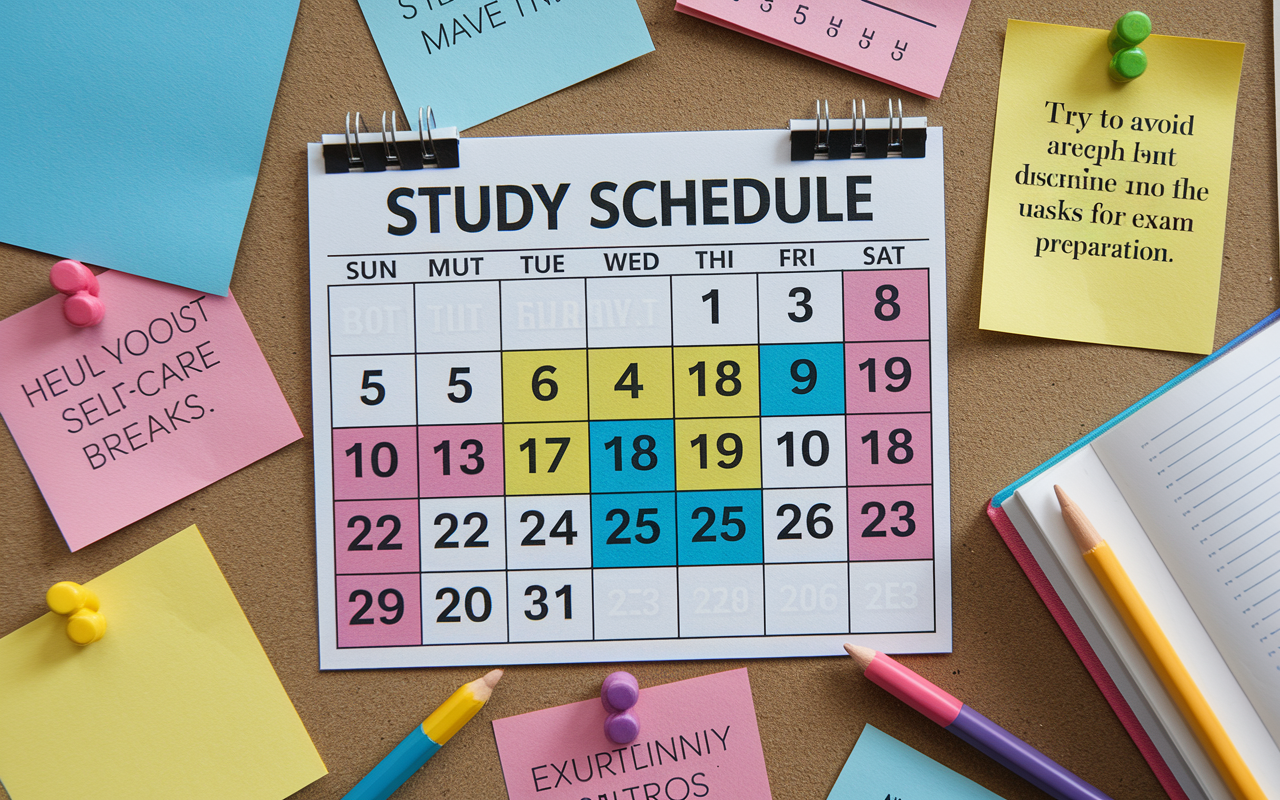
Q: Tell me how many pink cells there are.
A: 8